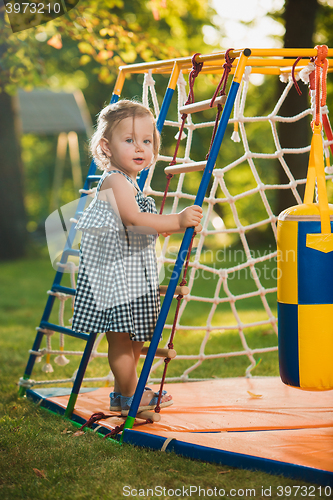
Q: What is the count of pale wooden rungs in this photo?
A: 6